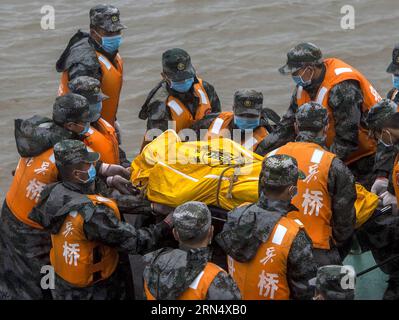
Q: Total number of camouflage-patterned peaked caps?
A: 13